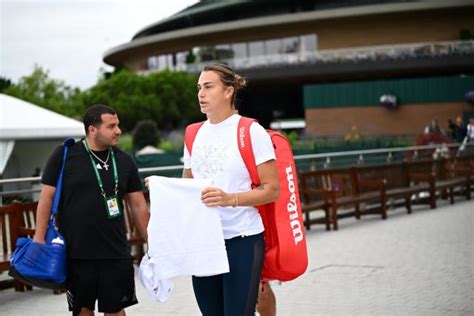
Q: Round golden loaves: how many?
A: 0